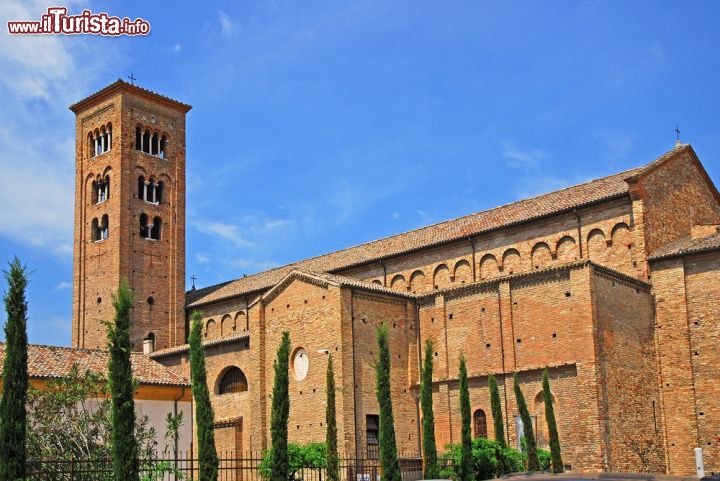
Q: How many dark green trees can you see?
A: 11